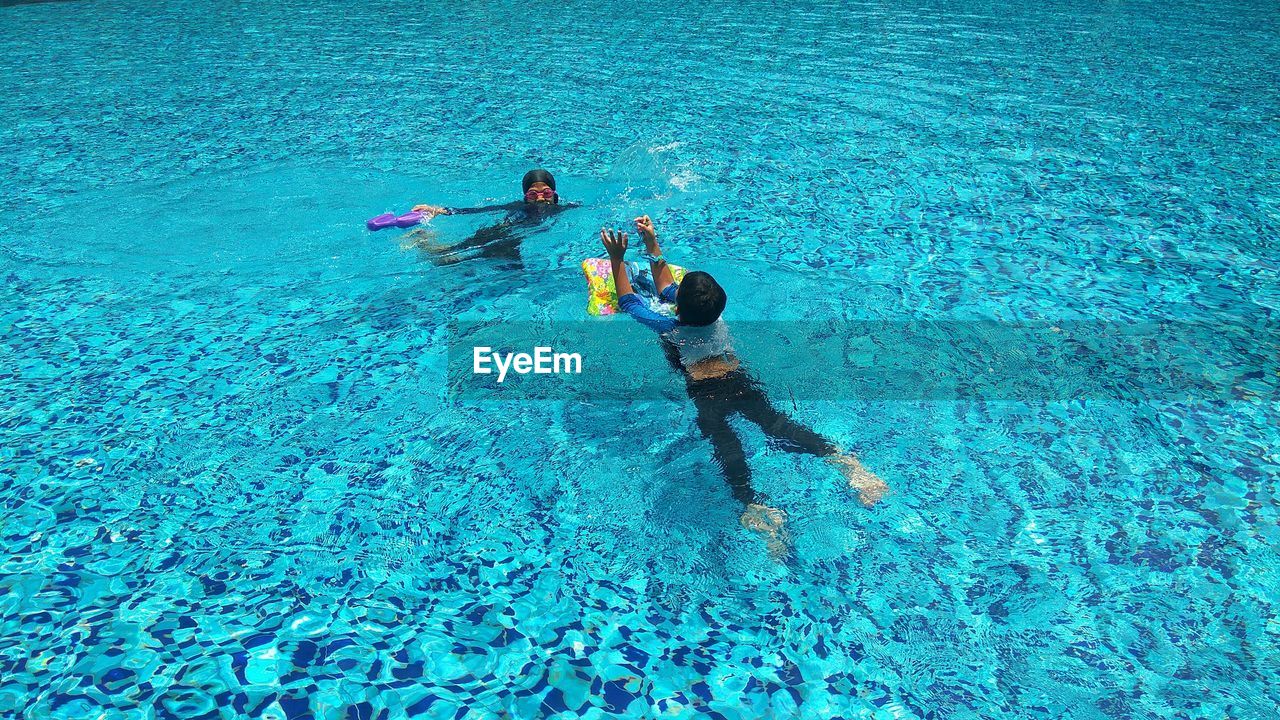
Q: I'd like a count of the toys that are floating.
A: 2